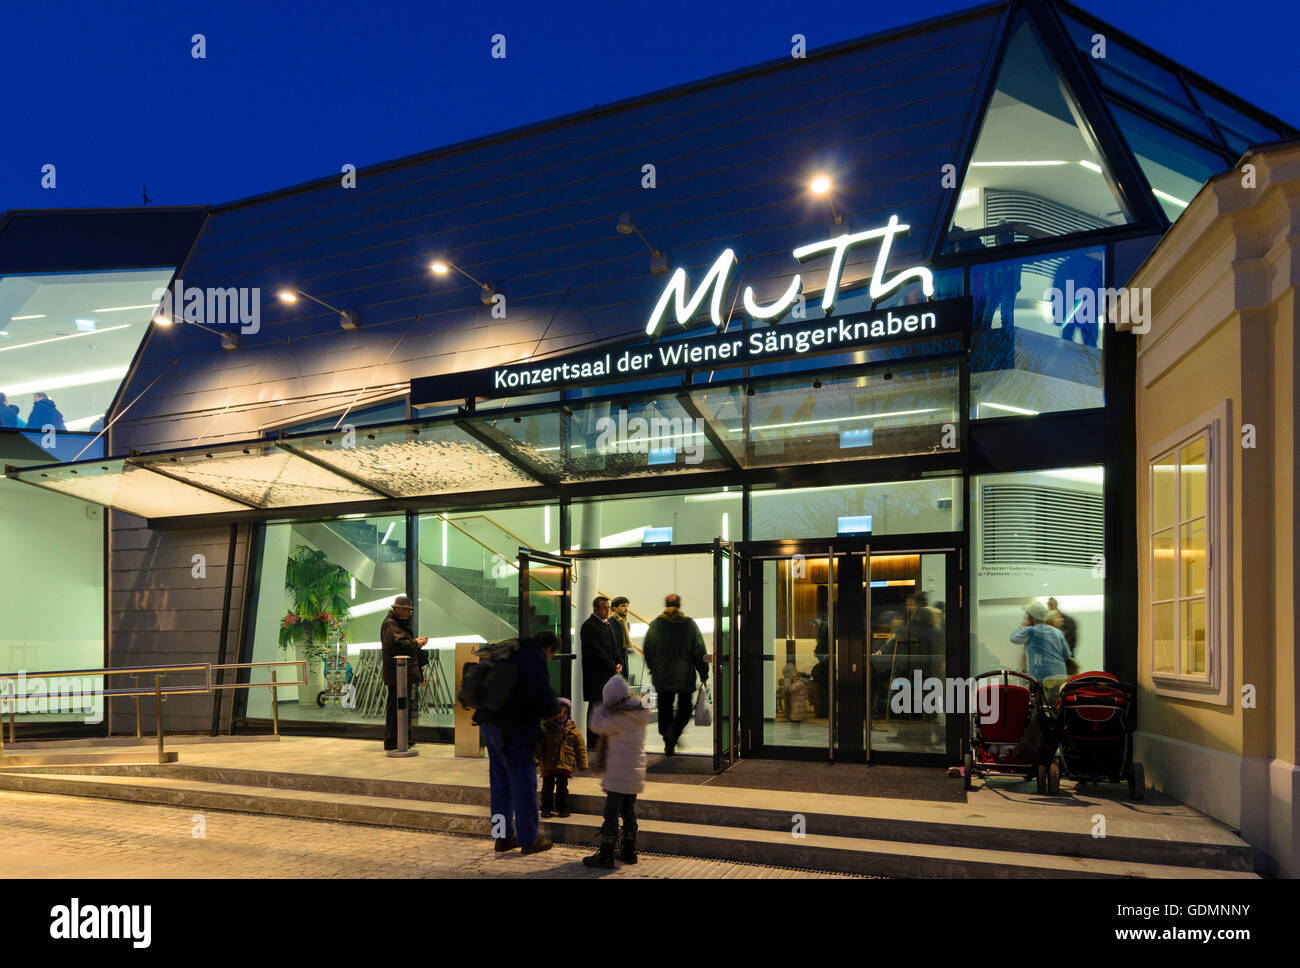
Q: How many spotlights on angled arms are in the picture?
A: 5